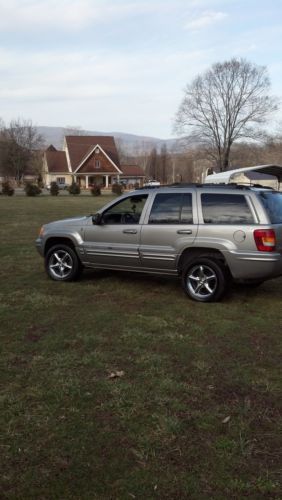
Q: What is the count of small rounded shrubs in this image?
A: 6